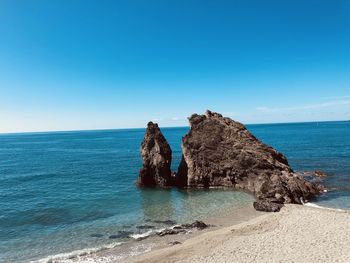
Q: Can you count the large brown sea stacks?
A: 2